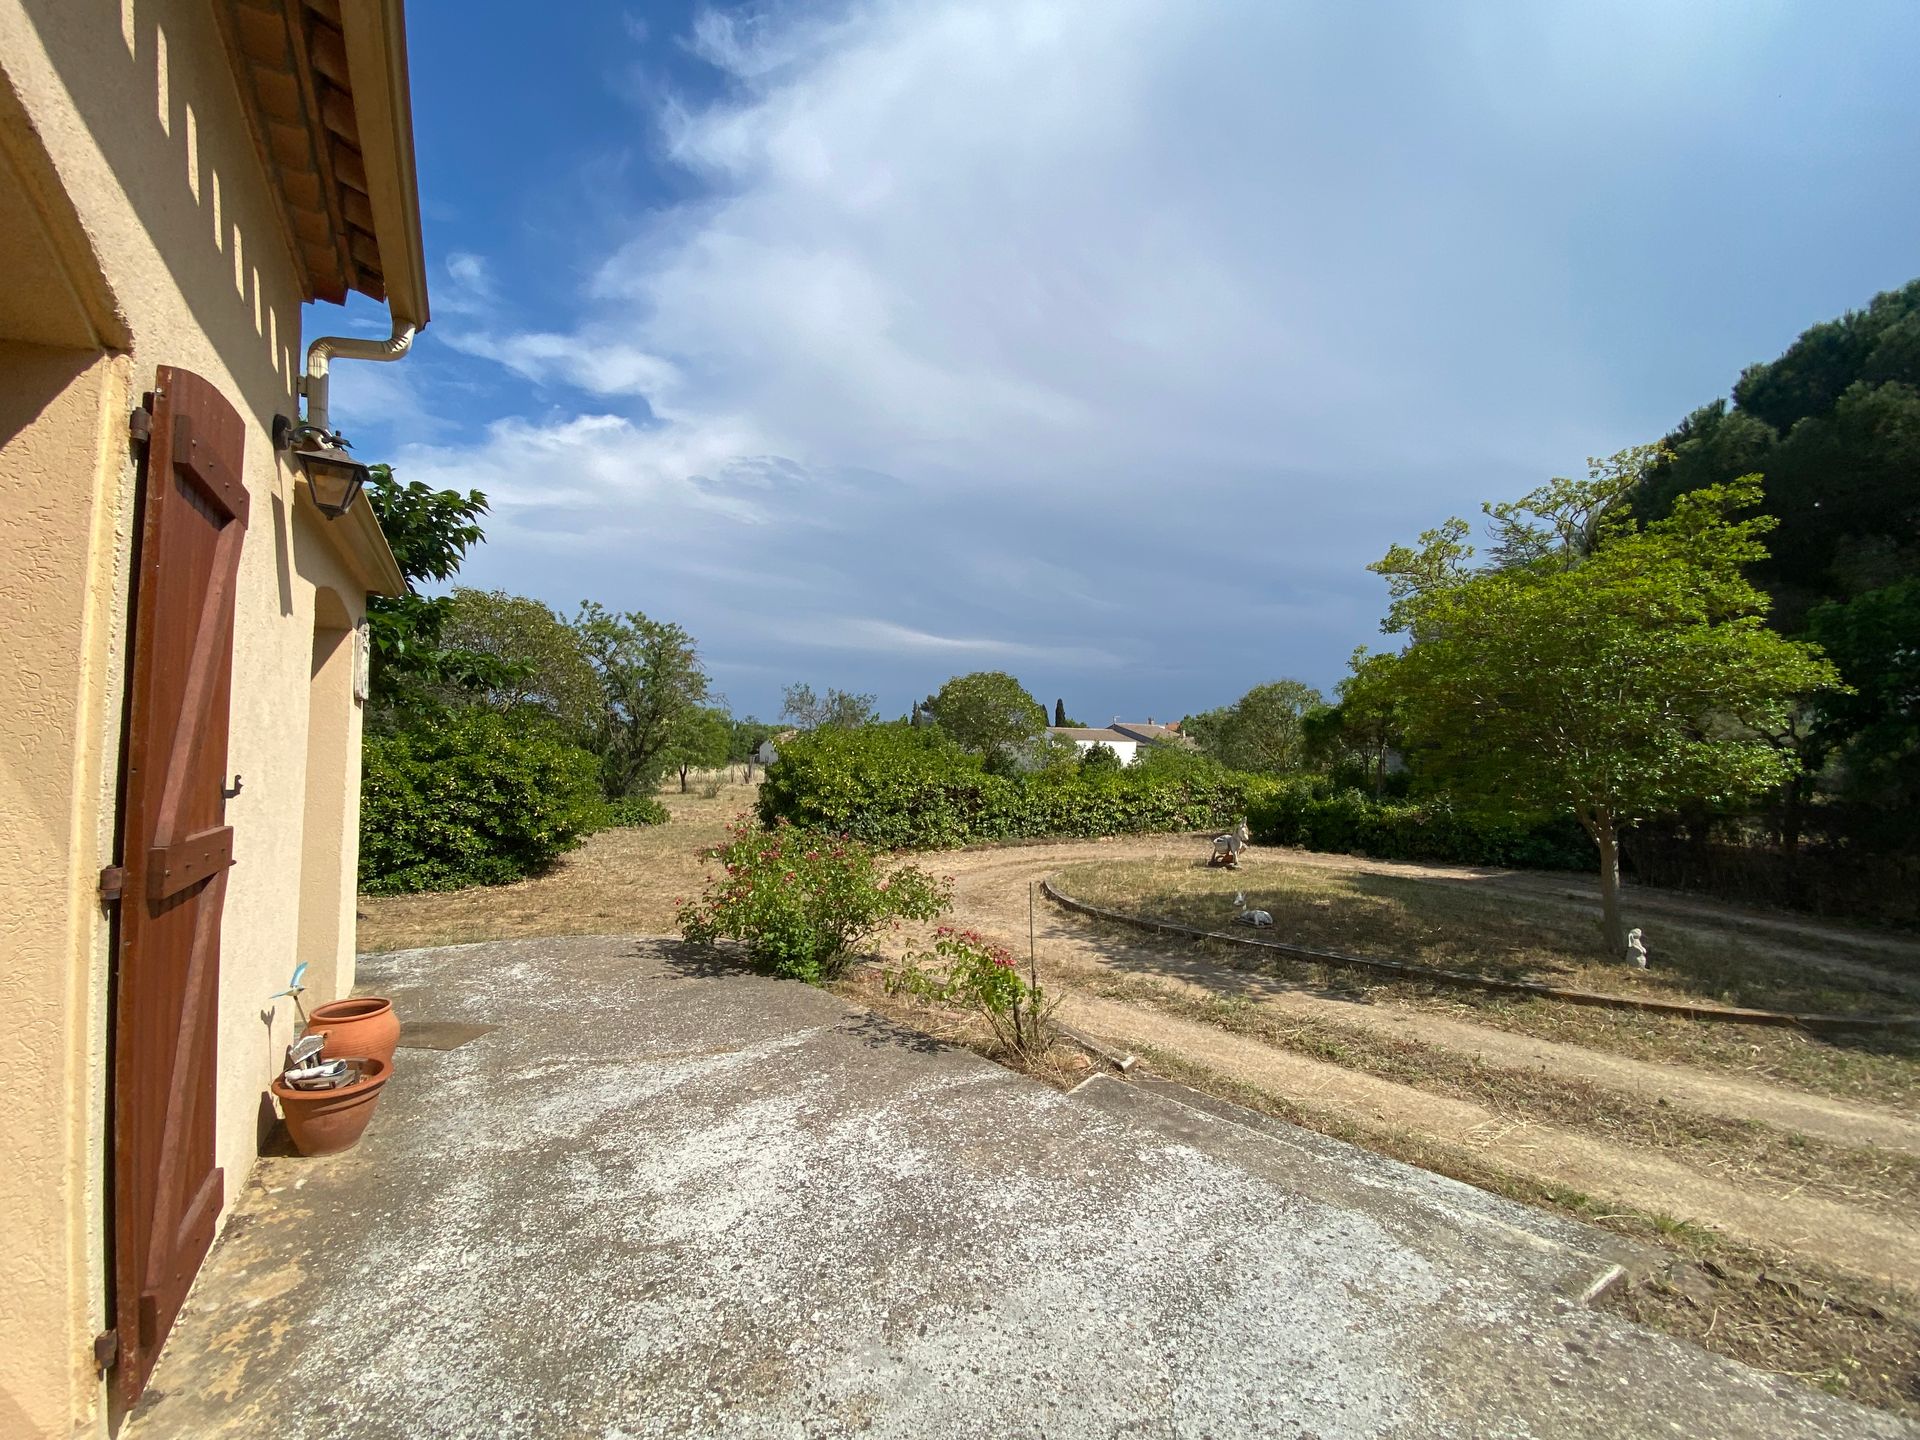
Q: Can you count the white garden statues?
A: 3